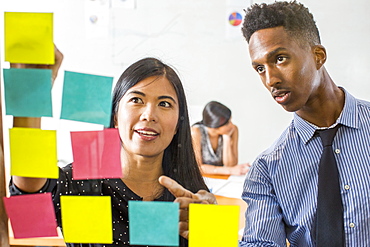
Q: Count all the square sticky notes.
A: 9